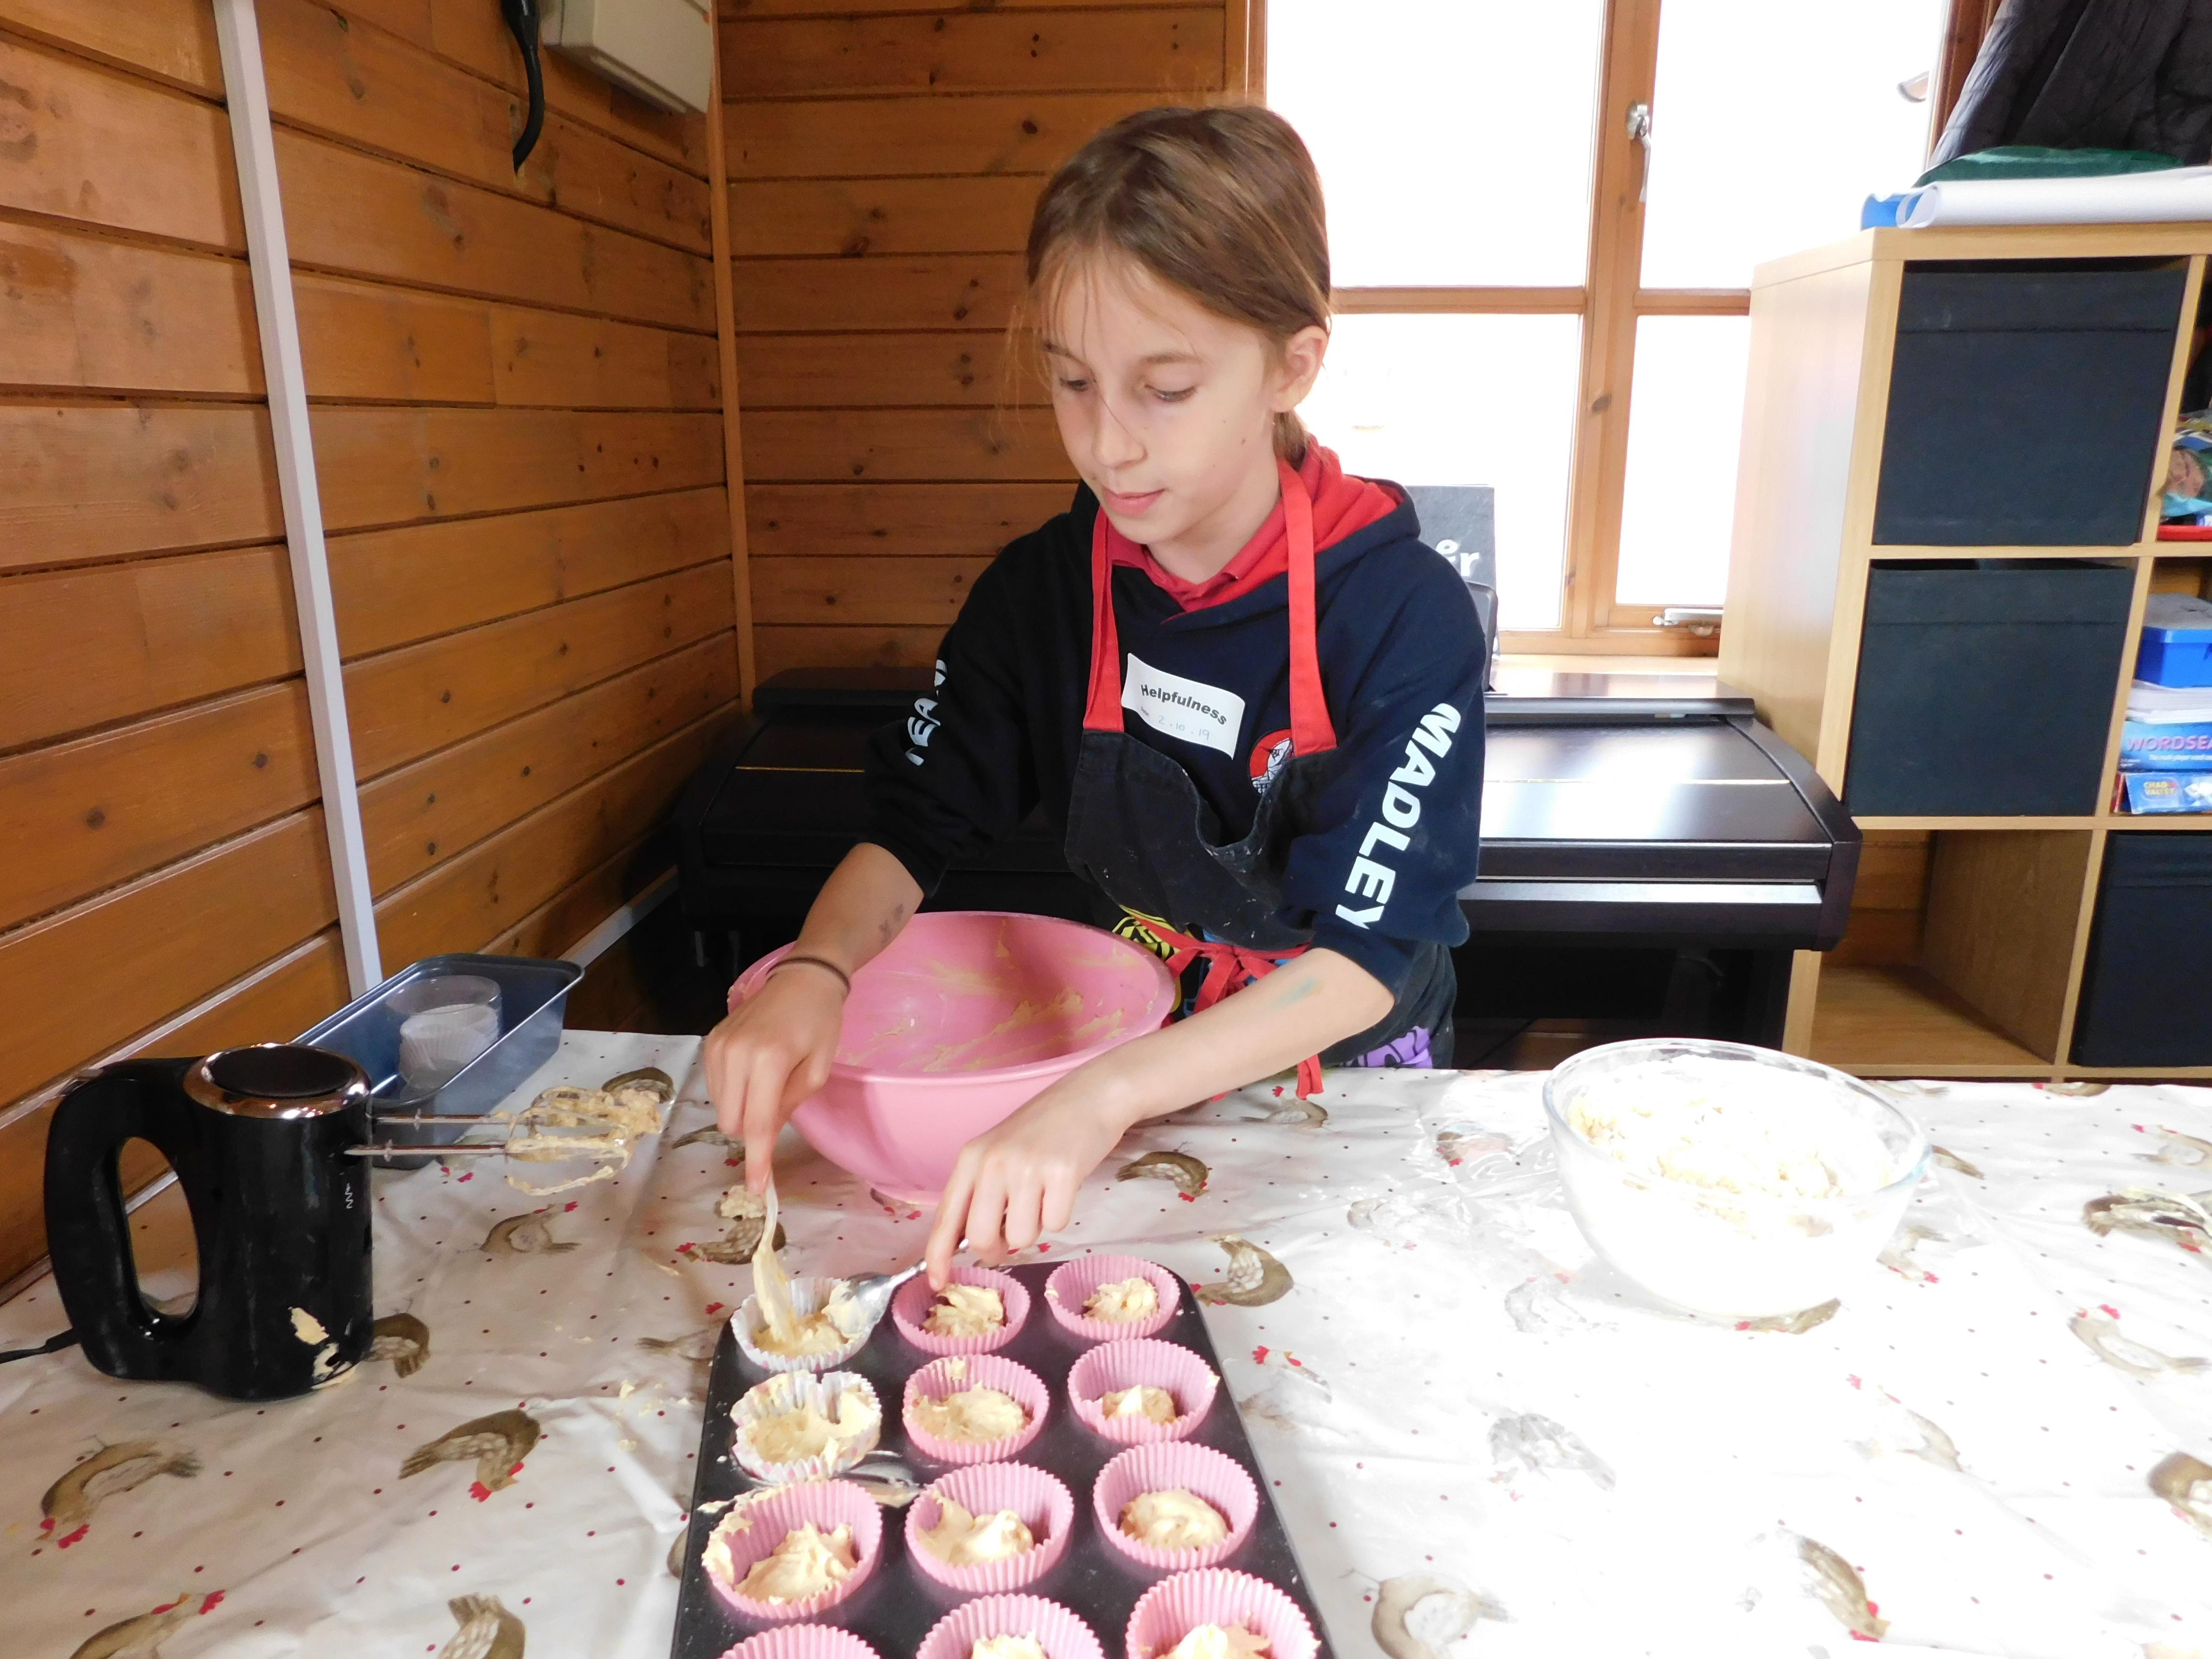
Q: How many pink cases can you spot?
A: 10